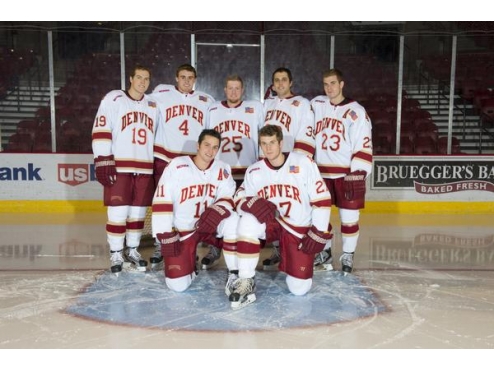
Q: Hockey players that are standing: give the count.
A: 5